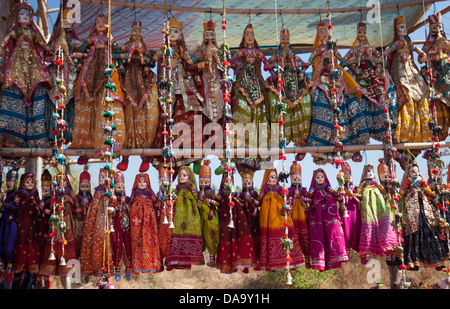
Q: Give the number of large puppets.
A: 12